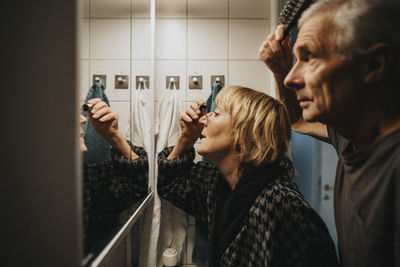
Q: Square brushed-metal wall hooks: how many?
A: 6